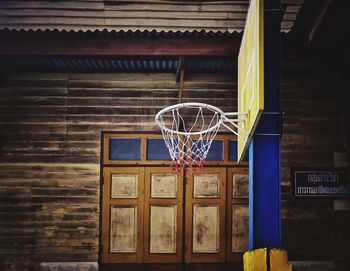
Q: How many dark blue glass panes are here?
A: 4